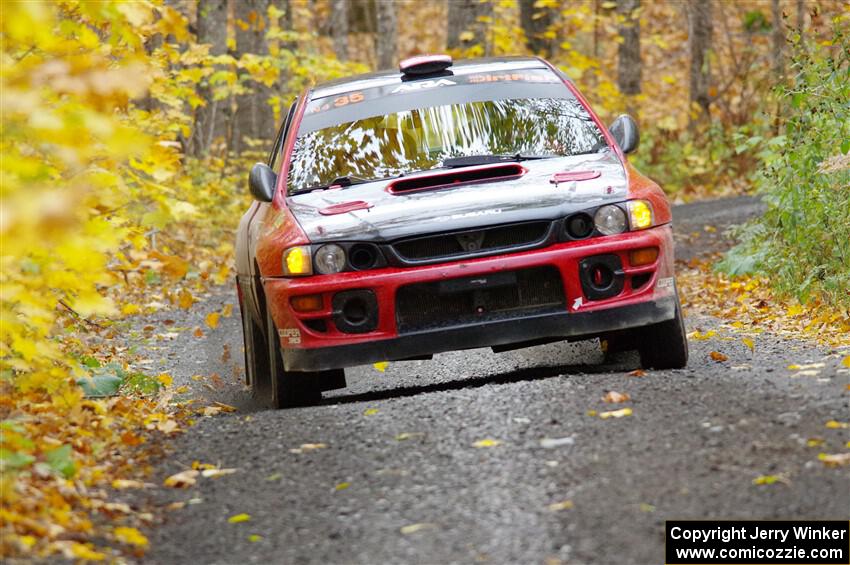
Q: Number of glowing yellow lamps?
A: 2